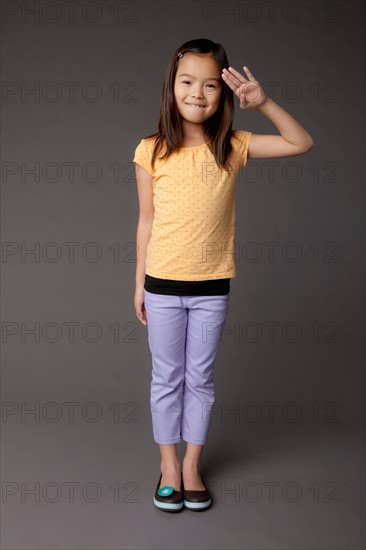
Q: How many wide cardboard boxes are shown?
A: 0